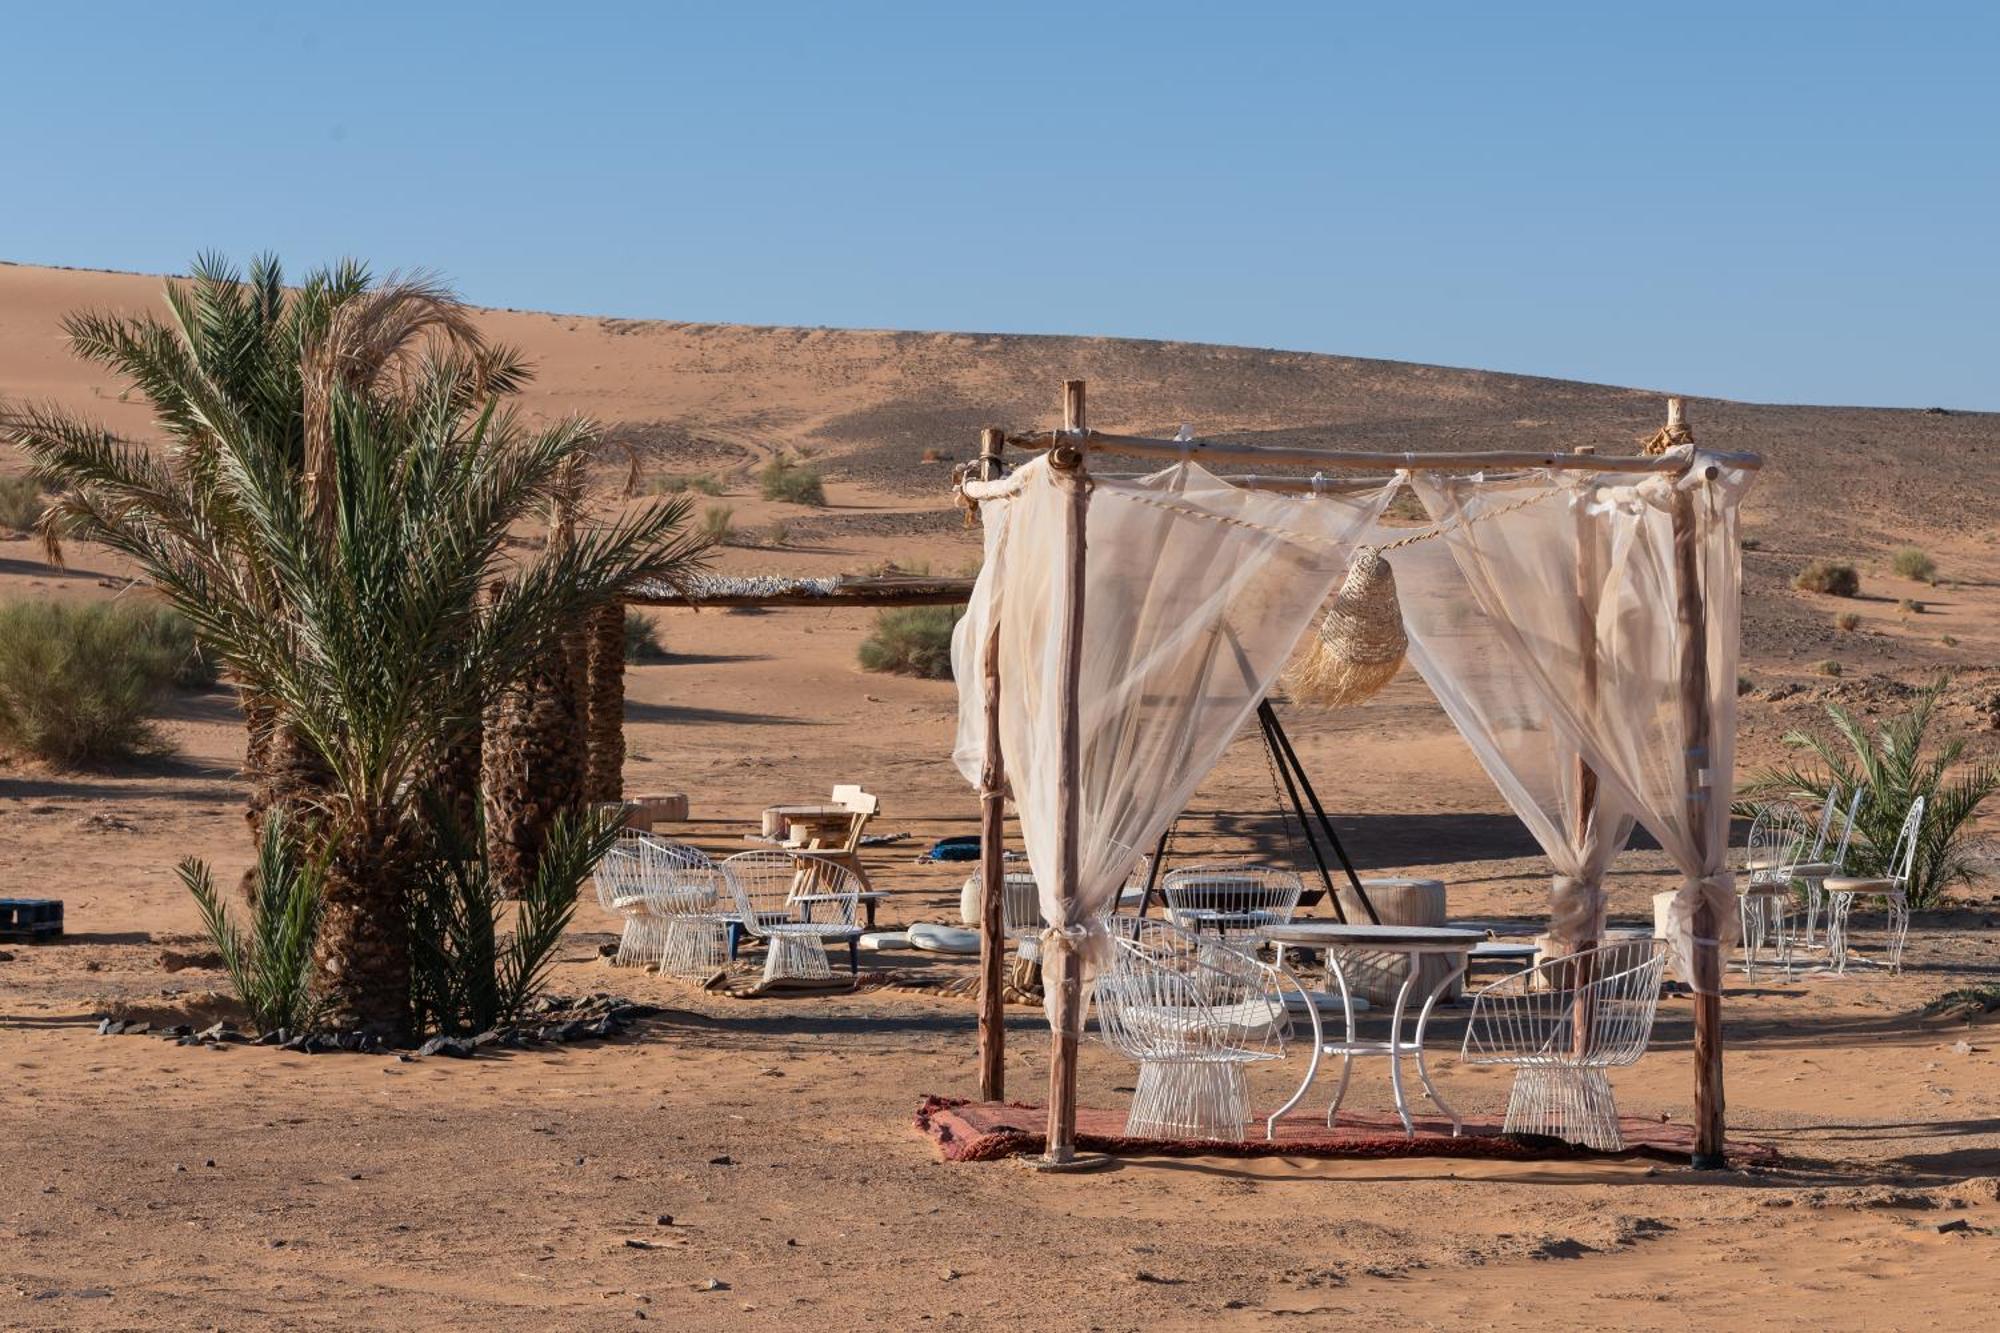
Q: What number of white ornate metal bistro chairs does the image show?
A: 4